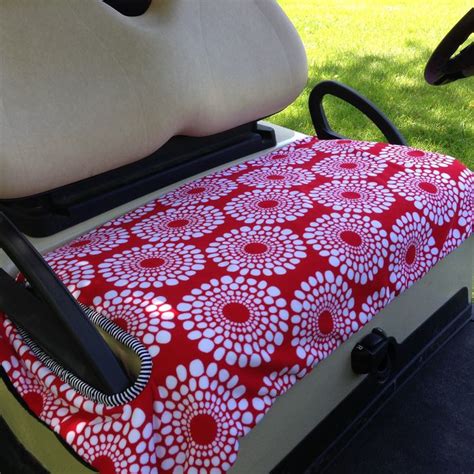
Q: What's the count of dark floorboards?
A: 1